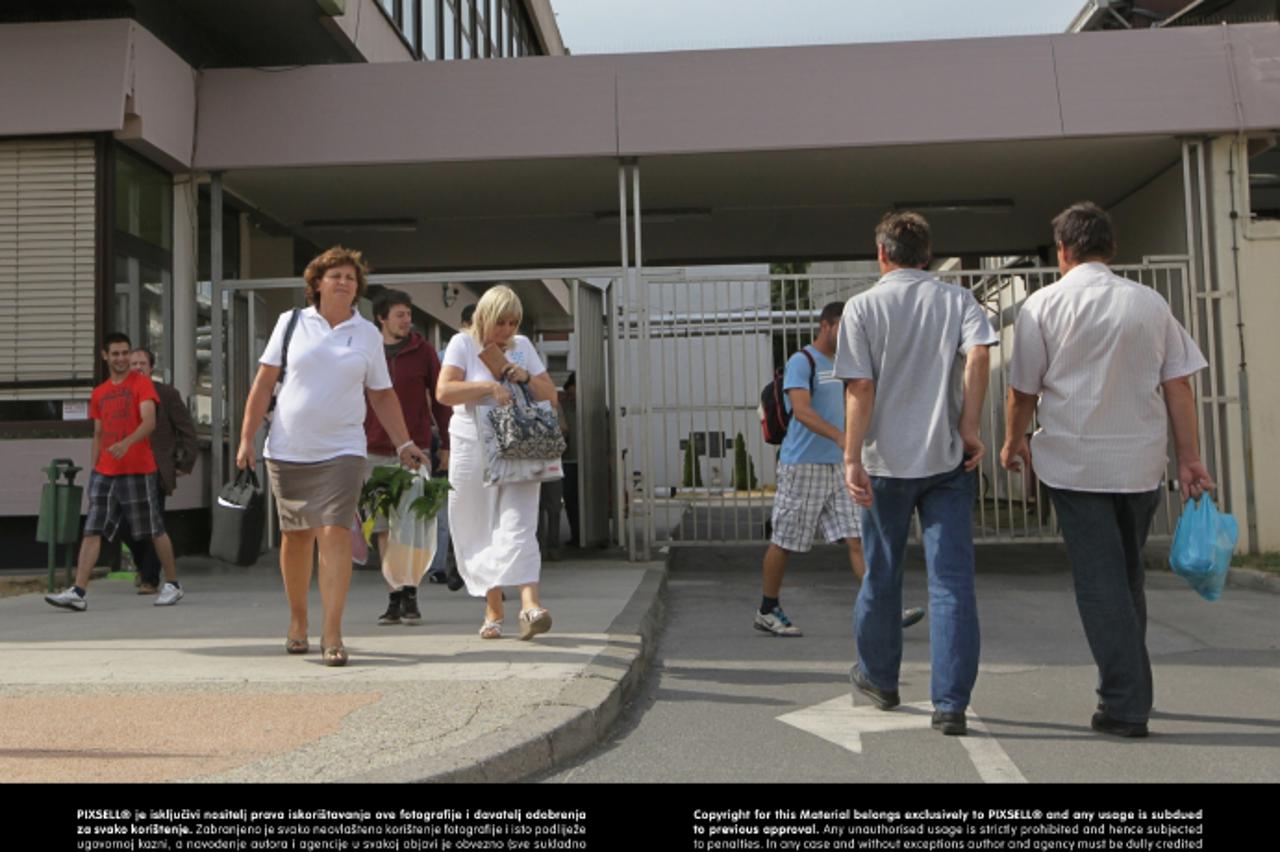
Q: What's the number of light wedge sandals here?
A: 2